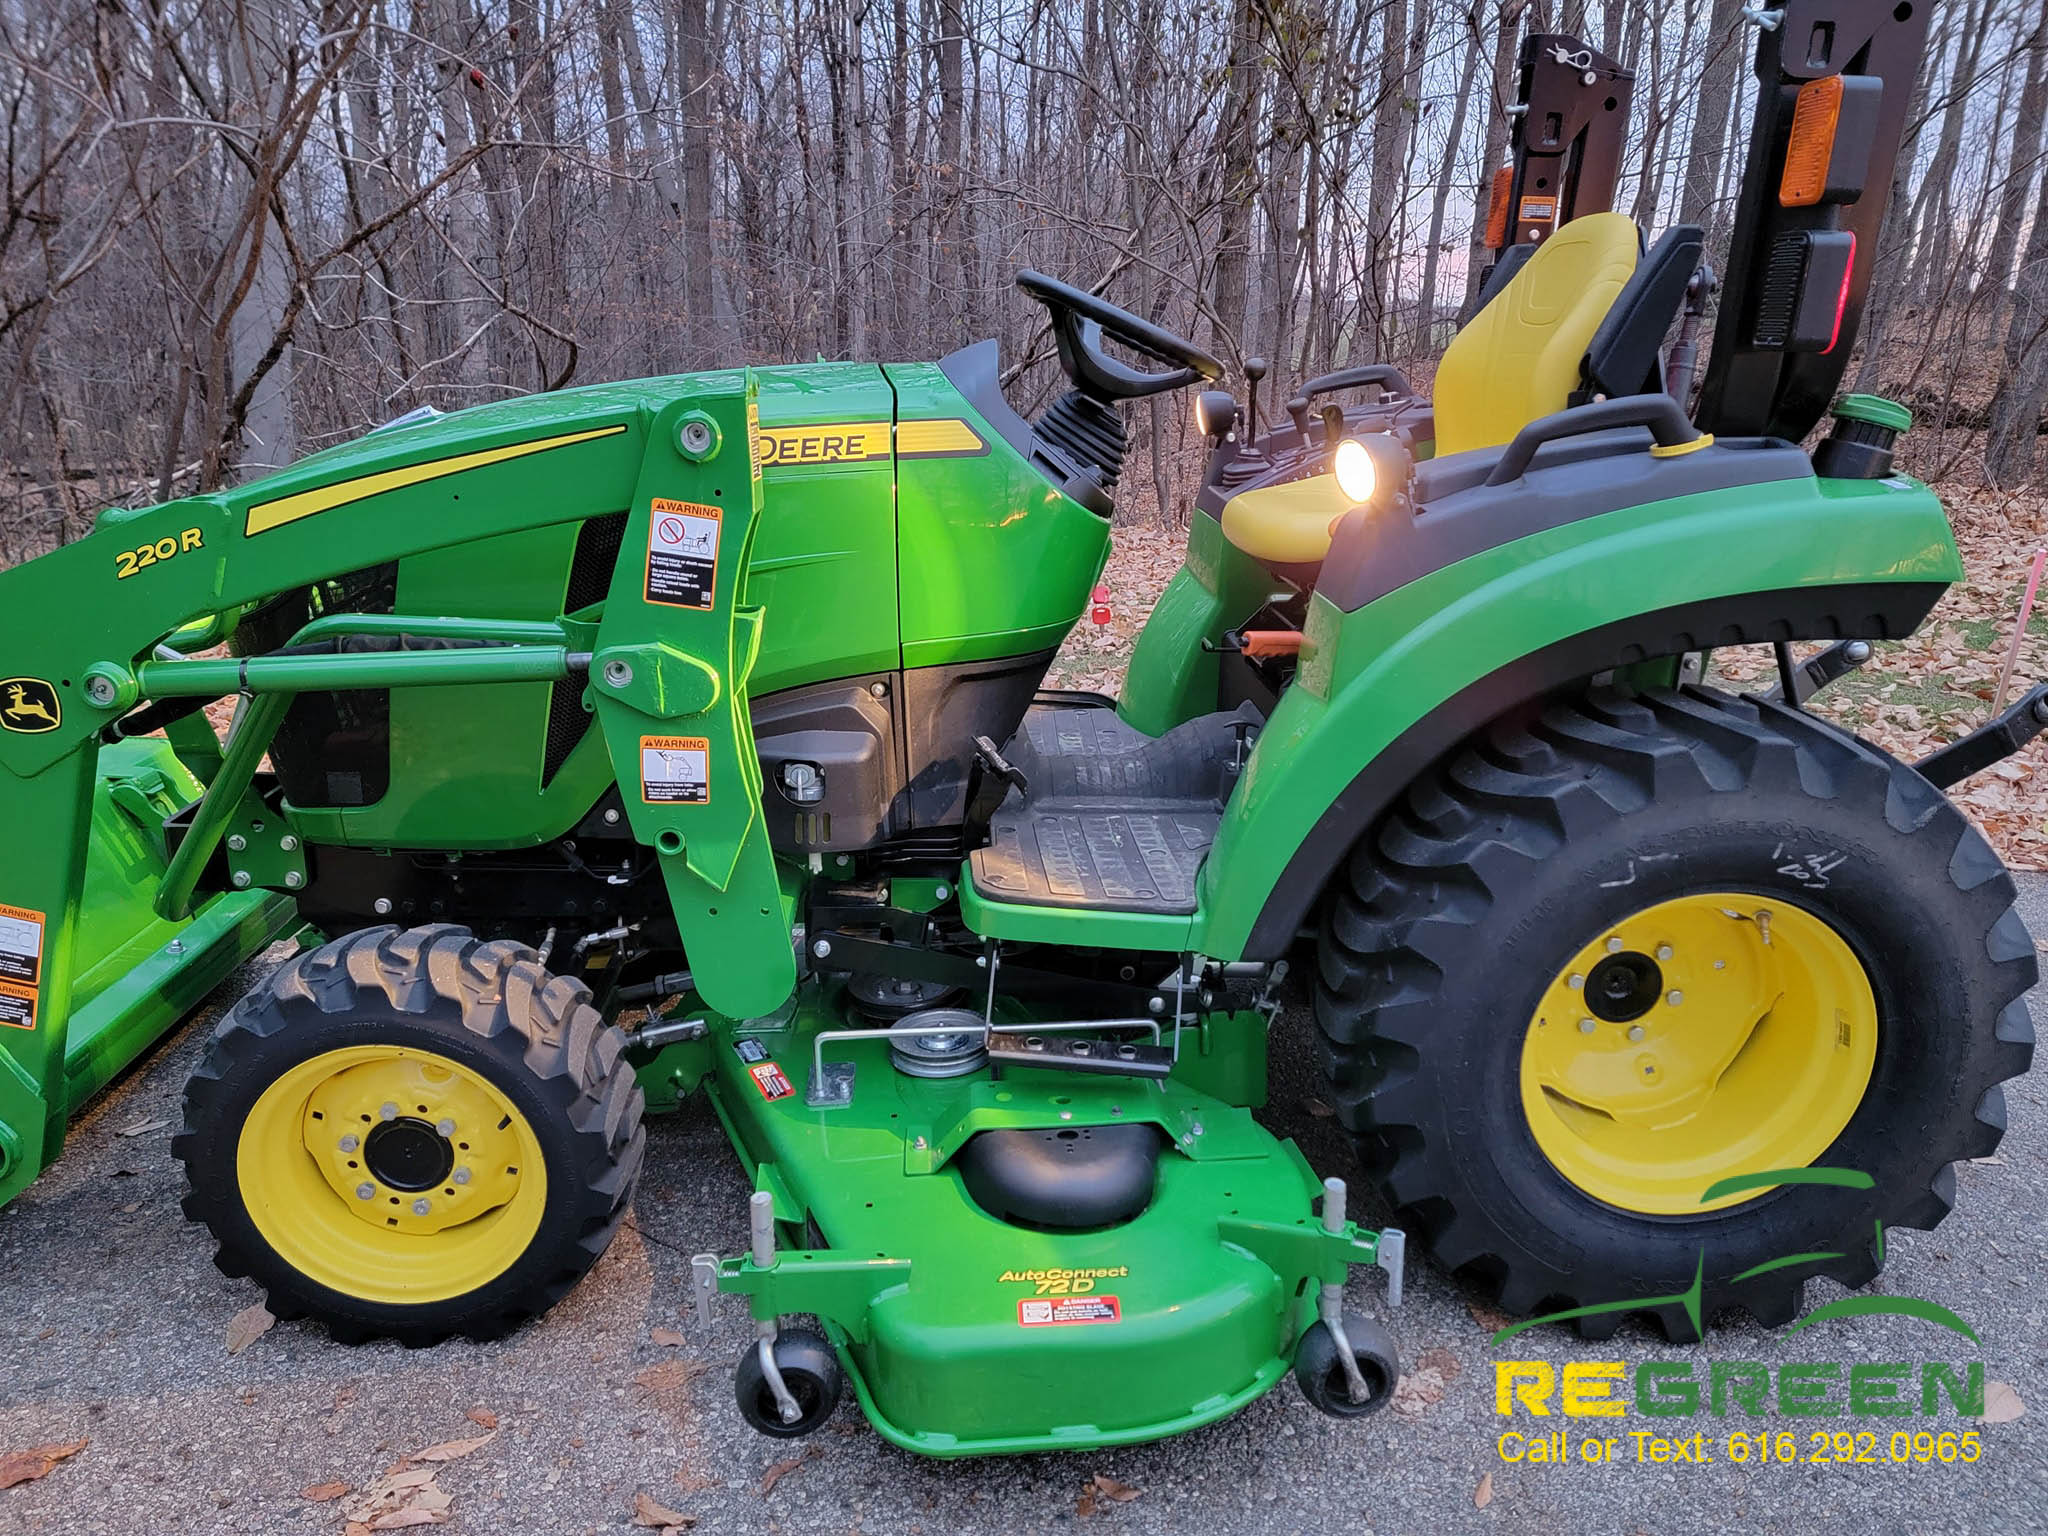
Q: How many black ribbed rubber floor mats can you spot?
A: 1